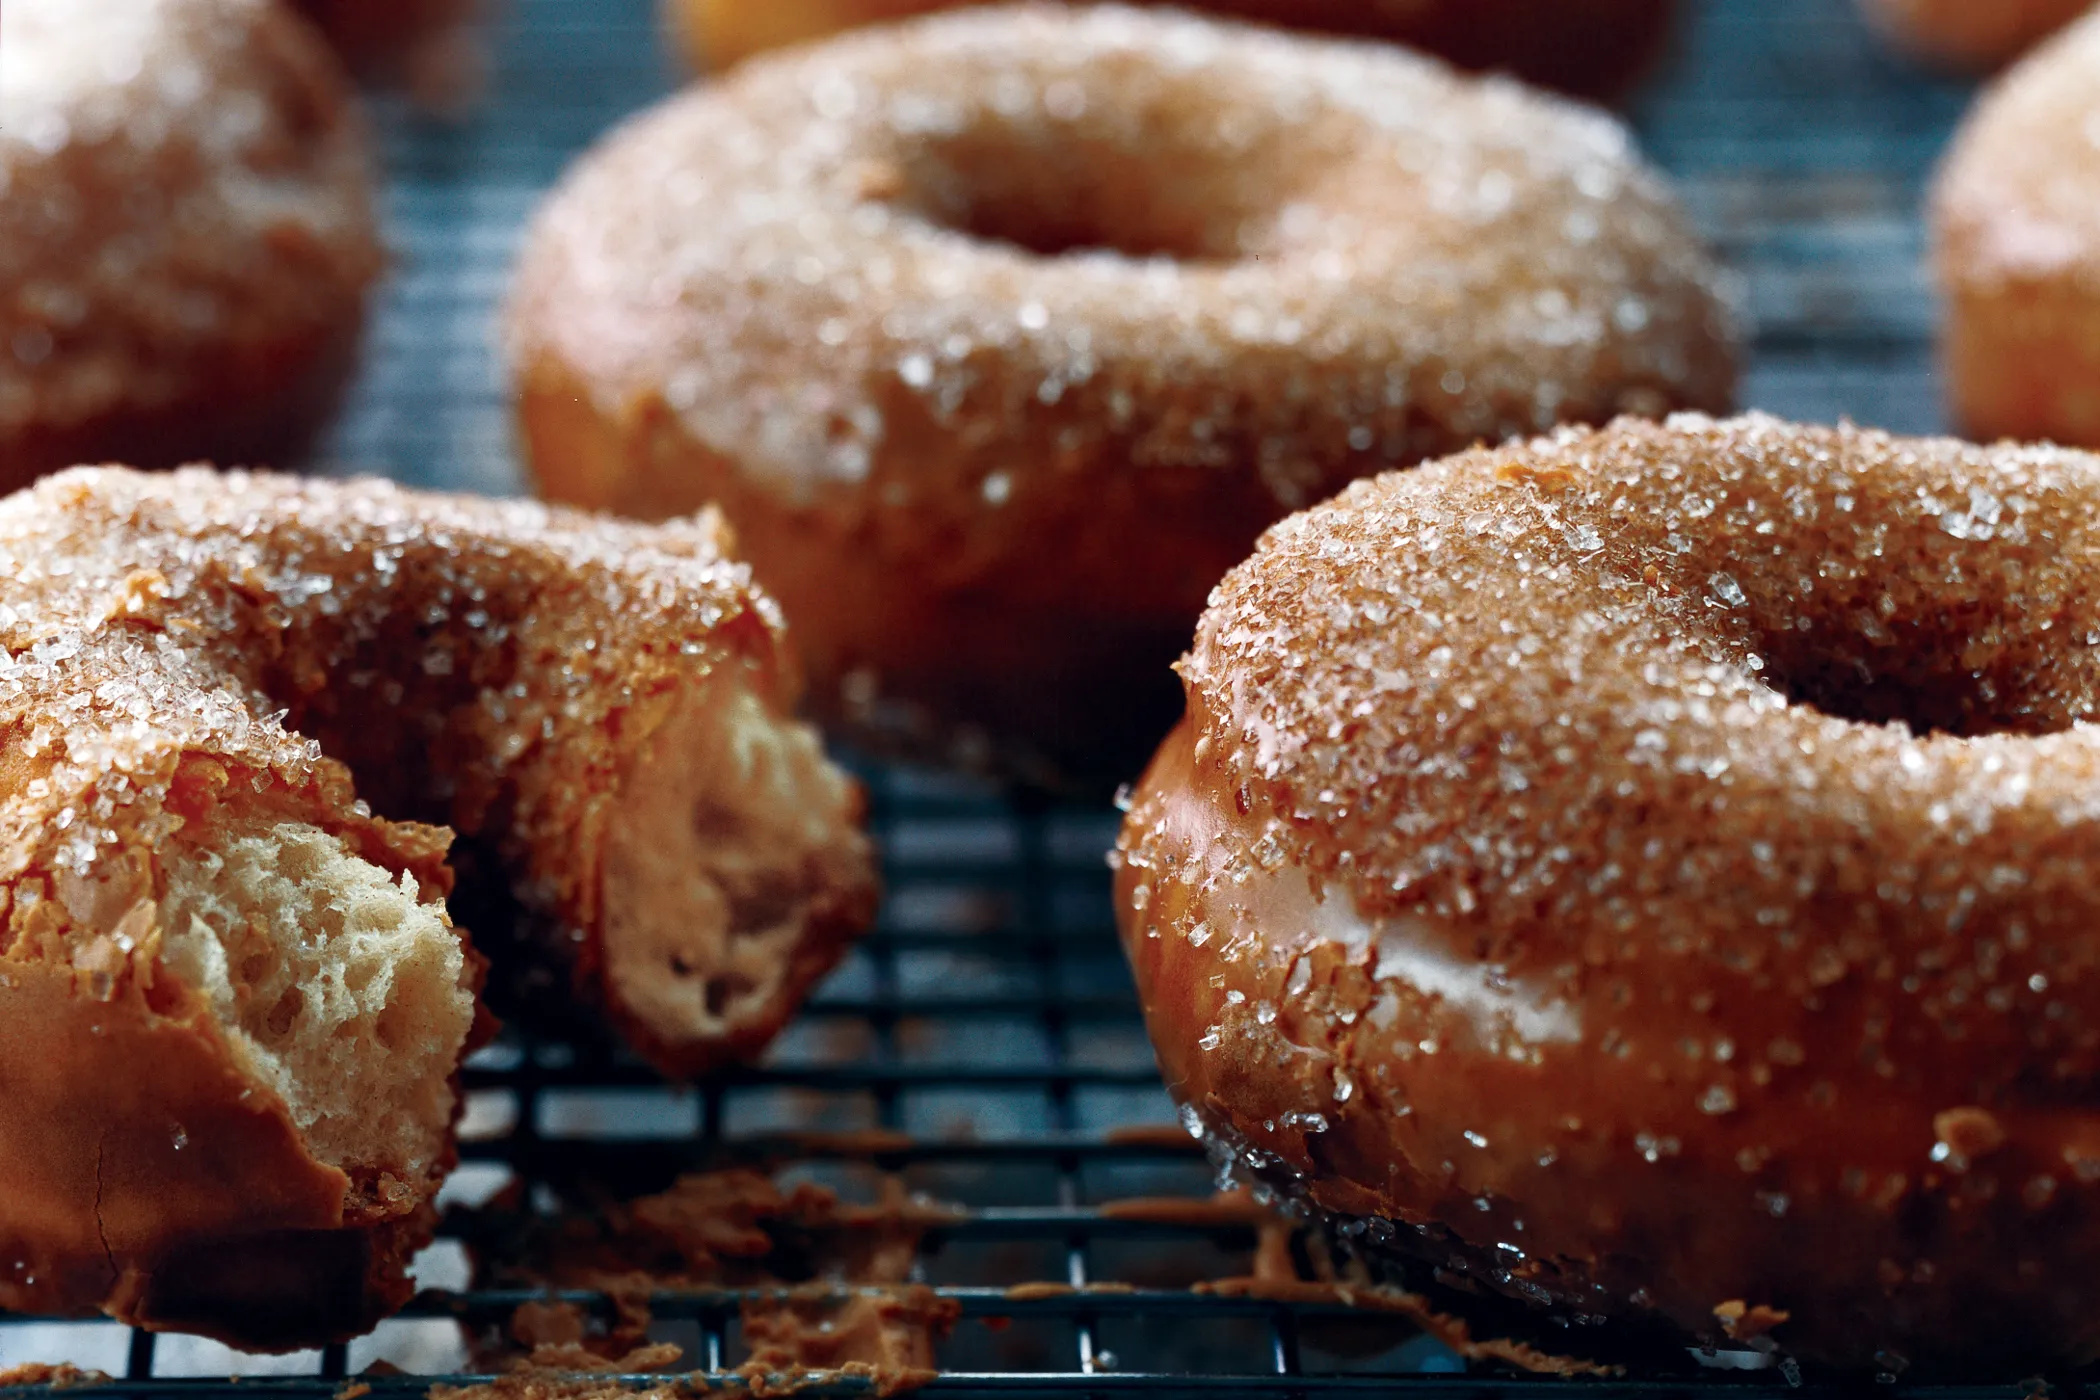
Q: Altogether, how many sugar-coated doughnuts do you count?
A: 5